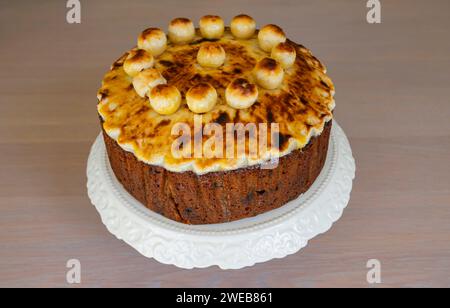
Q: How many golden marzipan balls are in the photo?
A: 13